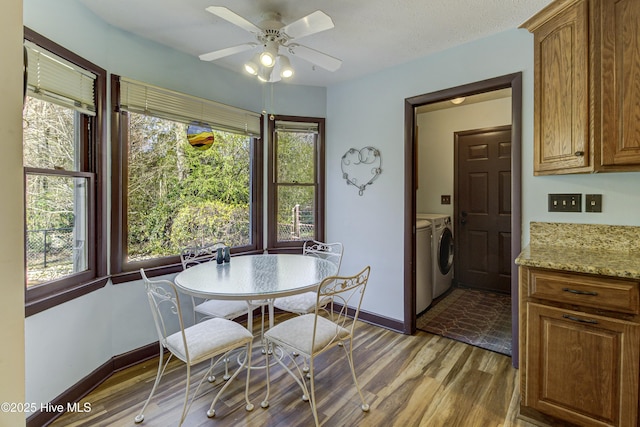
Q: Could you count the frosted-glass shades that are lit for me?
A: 4